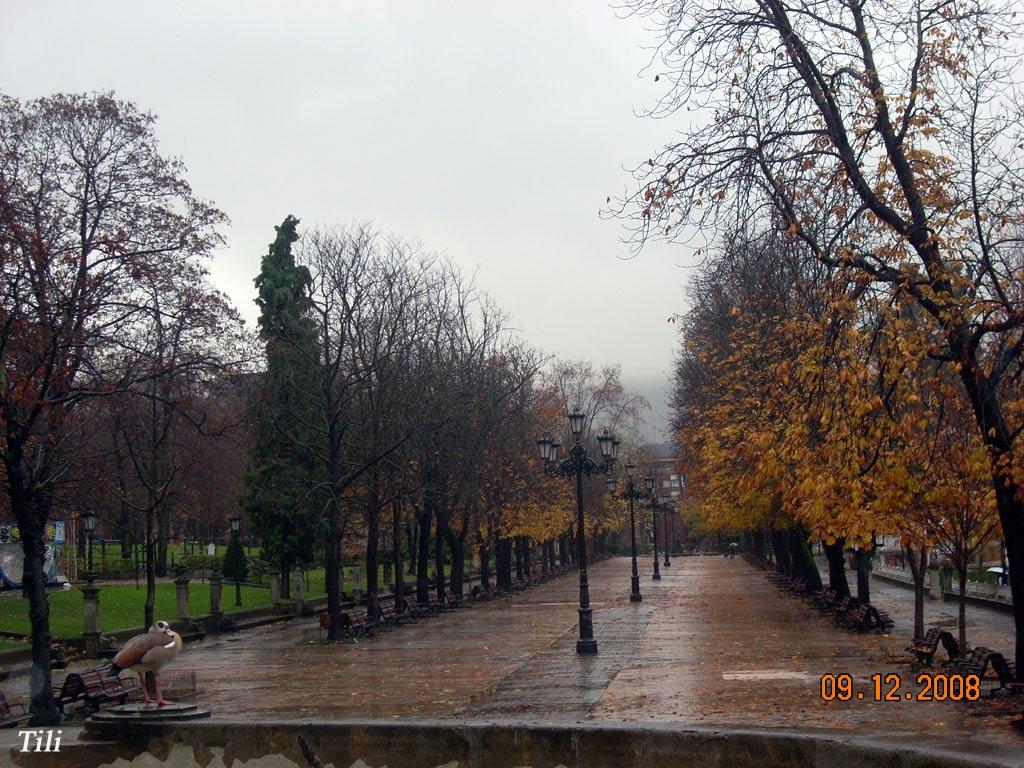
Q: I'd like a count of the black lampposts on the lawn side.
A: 2